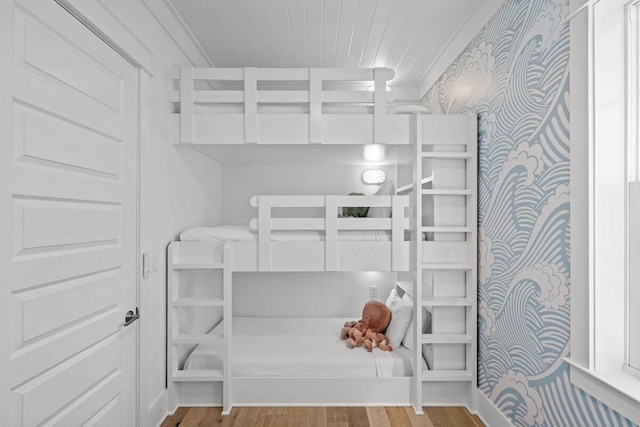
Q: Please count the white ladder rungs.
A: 11